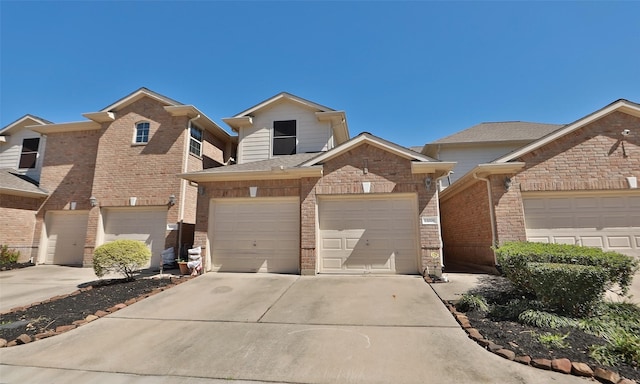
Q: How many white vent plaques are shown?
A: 5